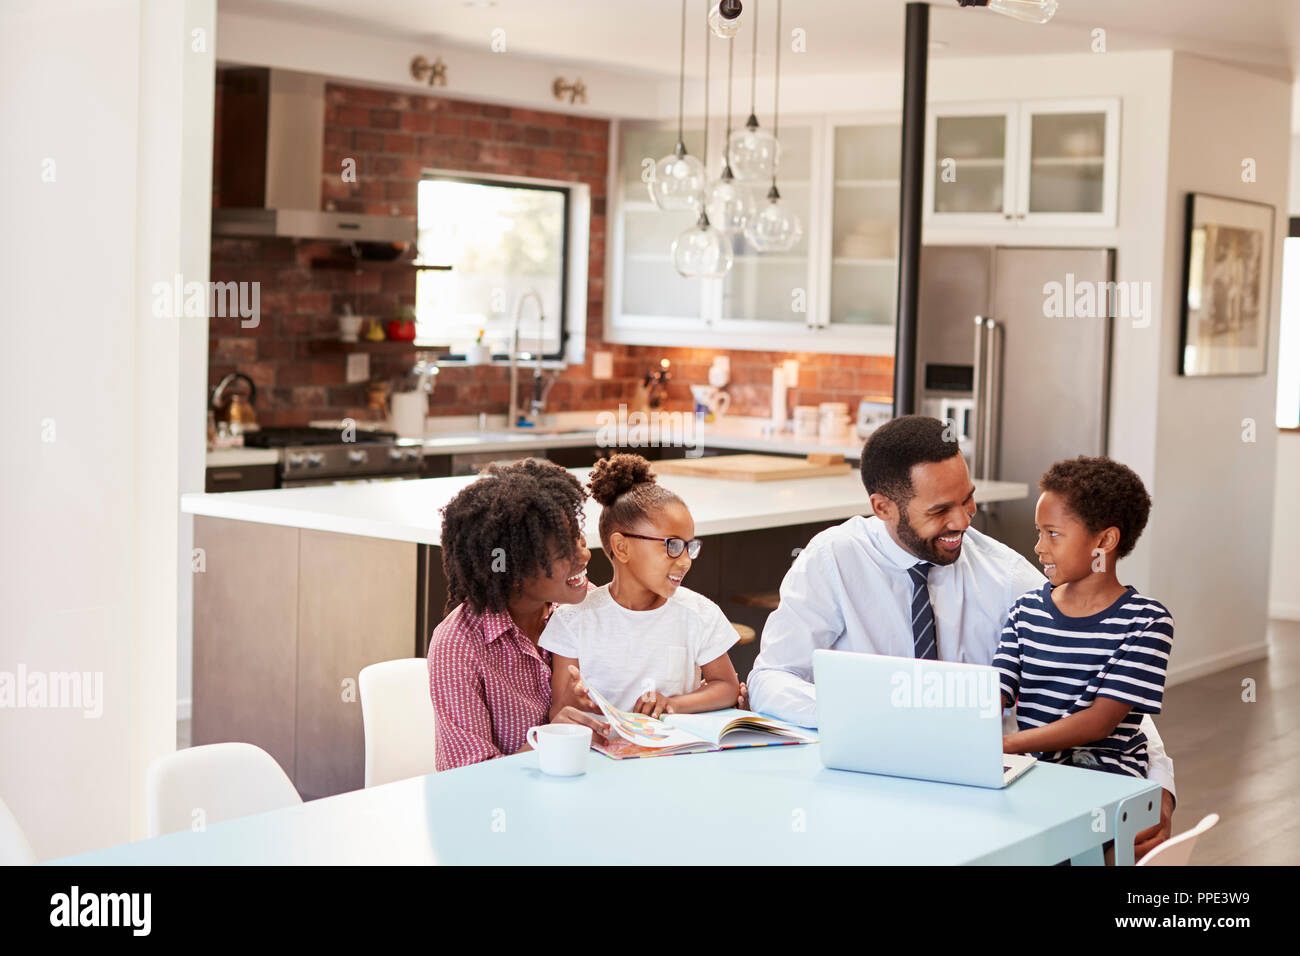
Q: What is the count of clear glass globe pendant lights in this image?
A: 5